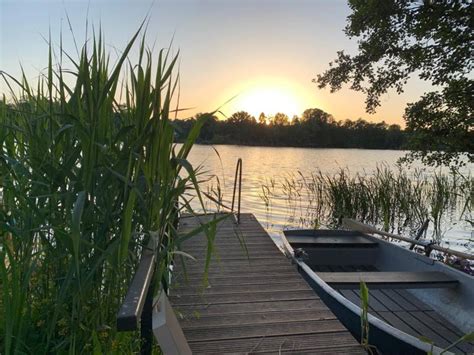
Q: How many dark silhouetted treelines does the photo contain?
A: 1